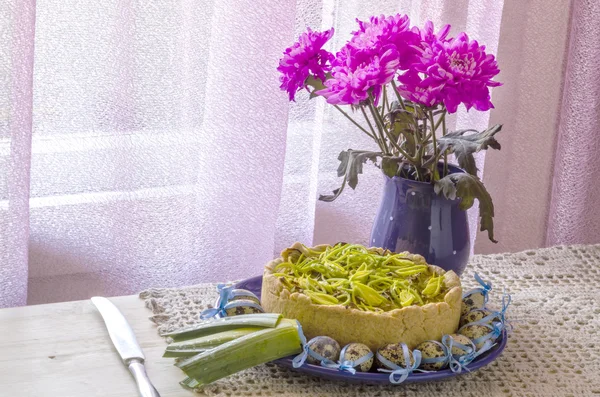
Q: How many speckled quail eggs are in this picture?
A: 10